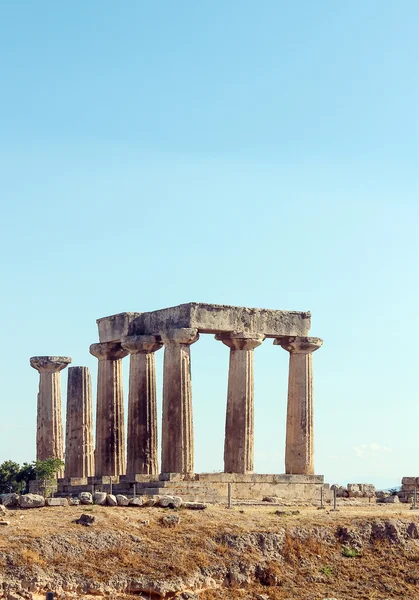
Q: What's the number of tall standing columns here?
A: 7